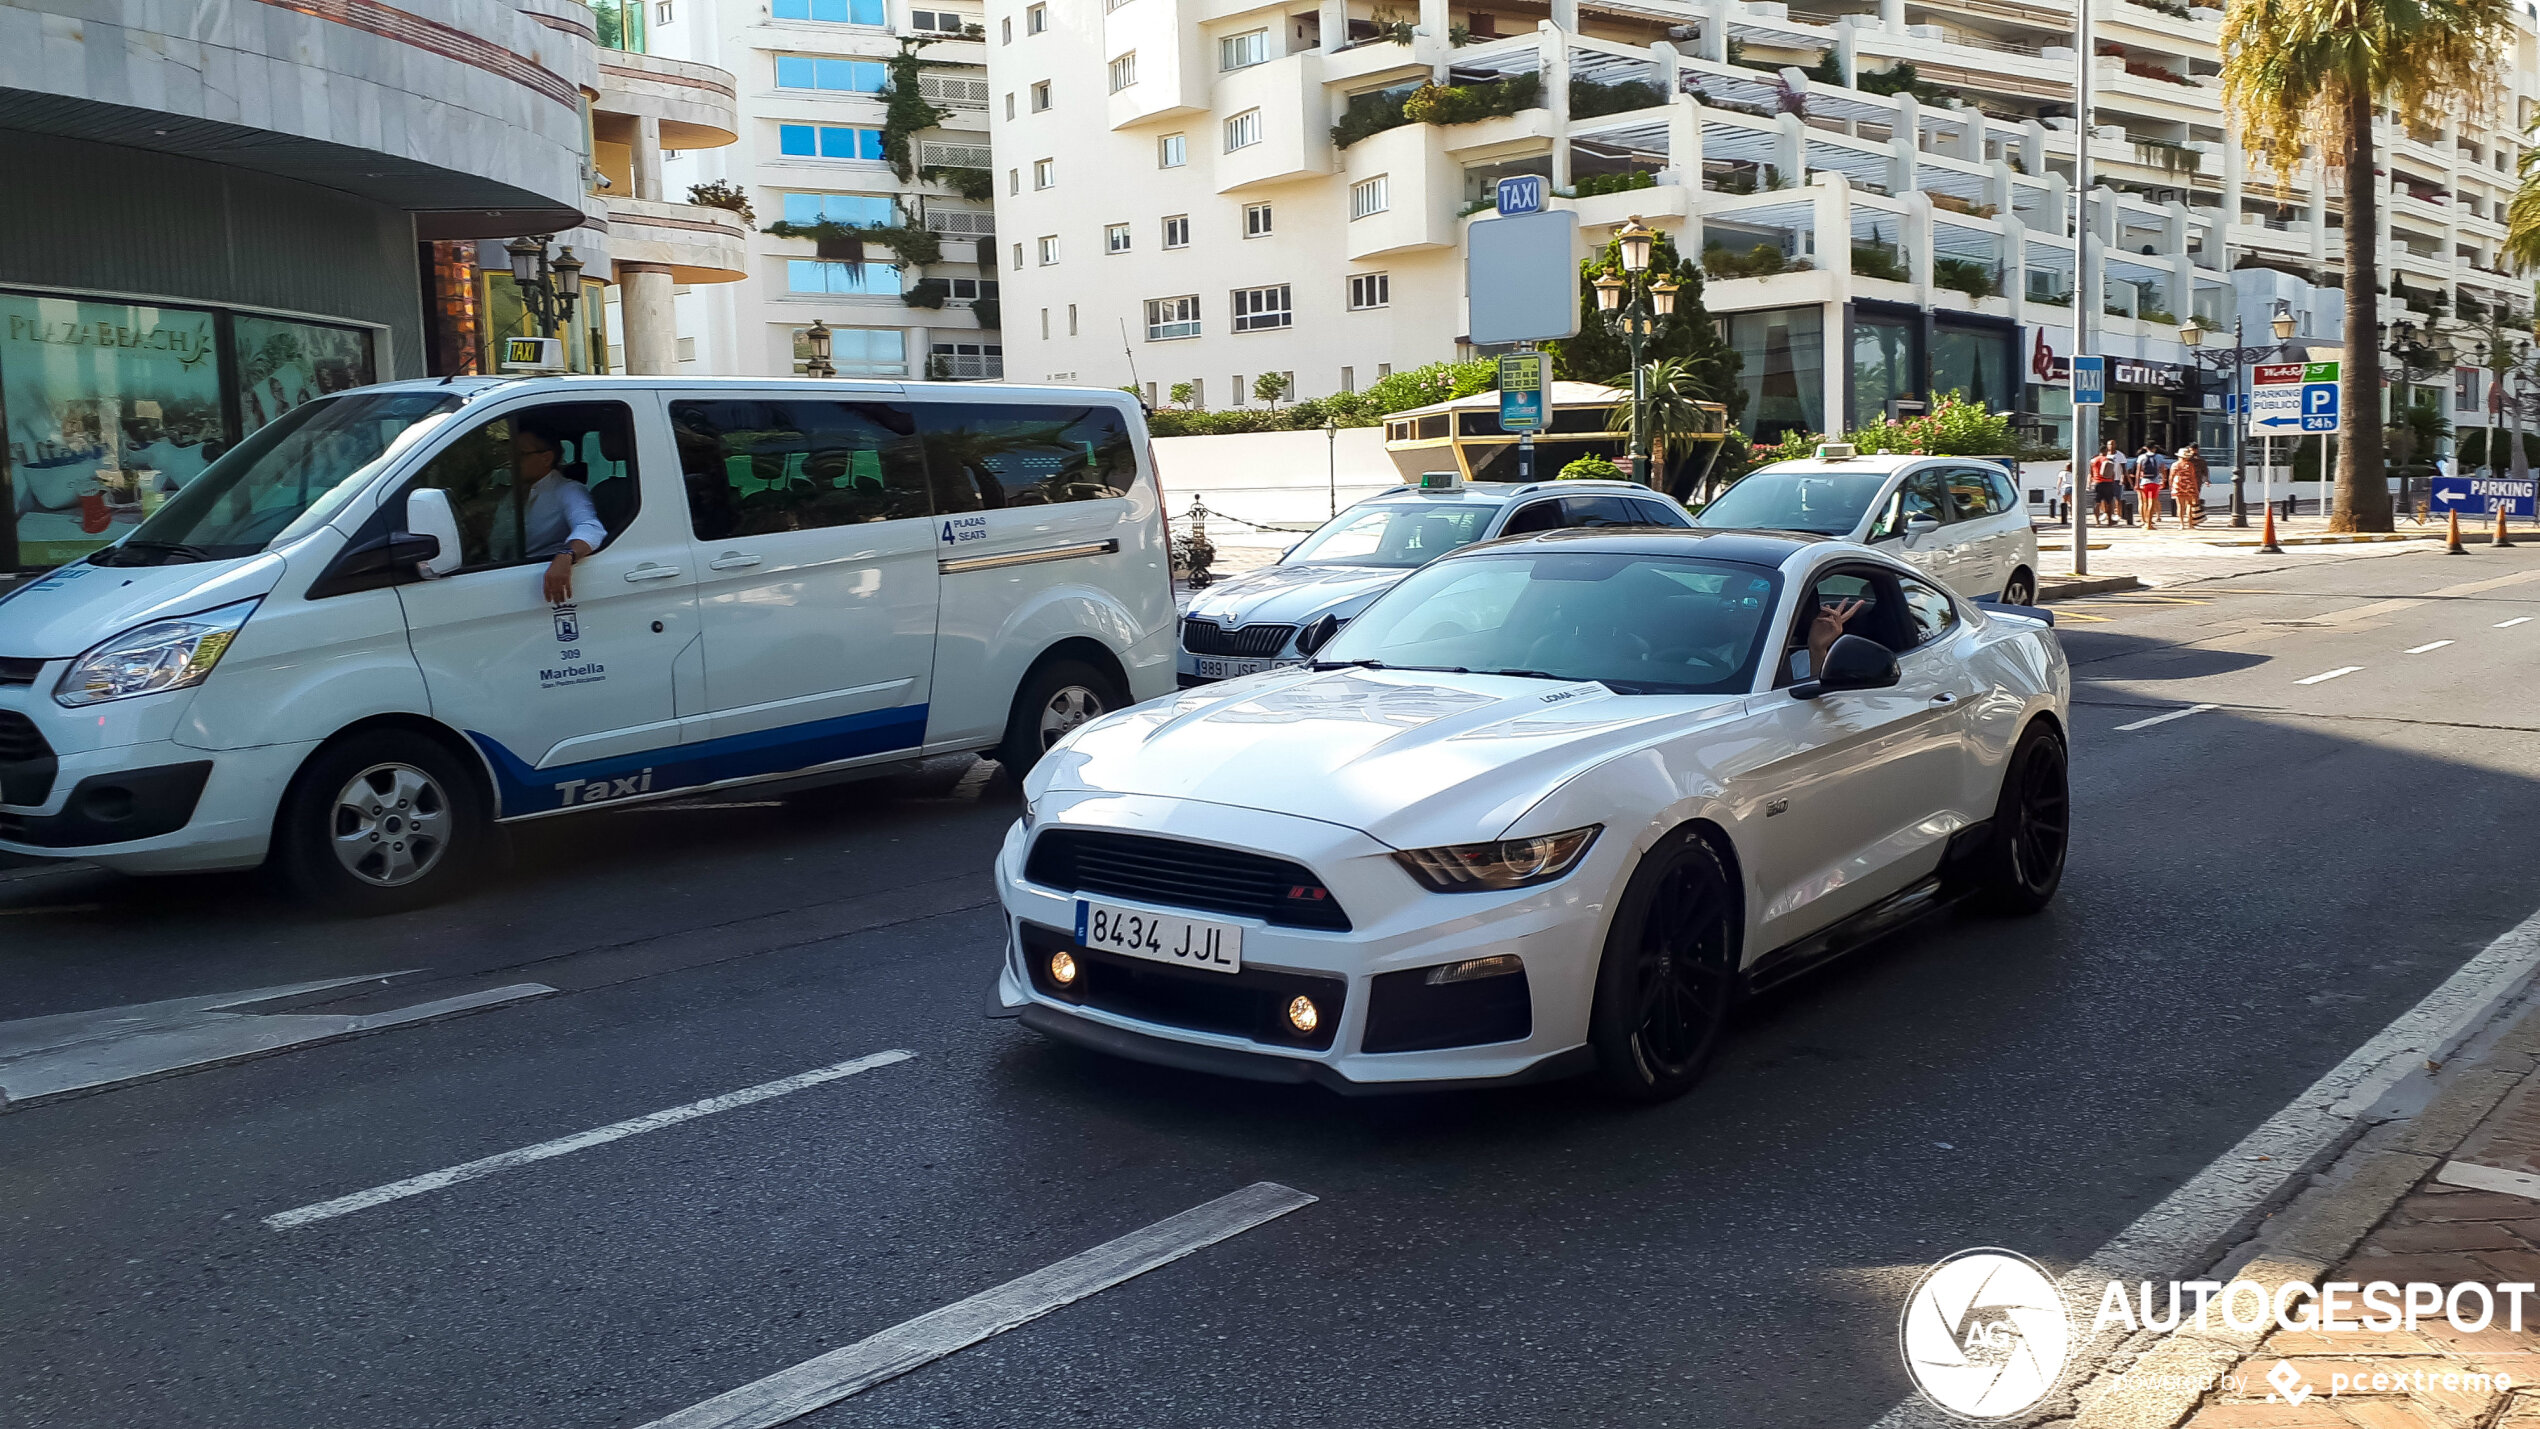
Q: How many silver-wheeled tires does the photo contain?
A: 3